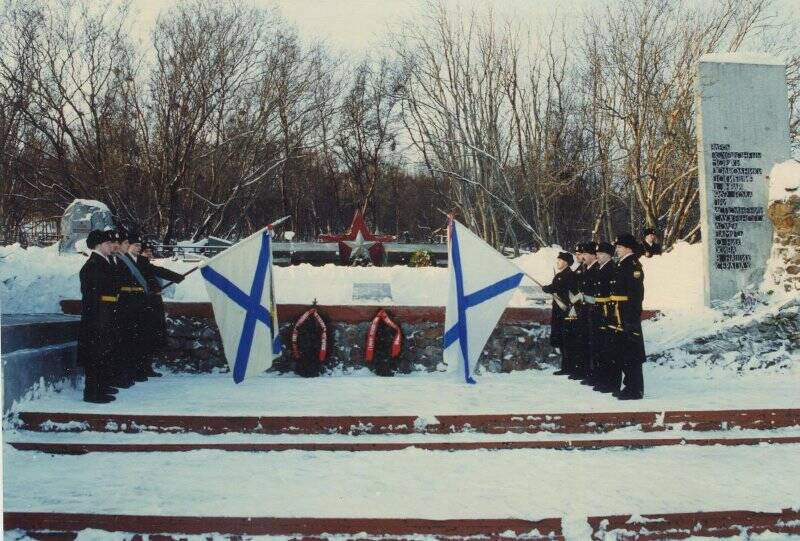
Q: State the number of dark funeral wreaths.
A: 2